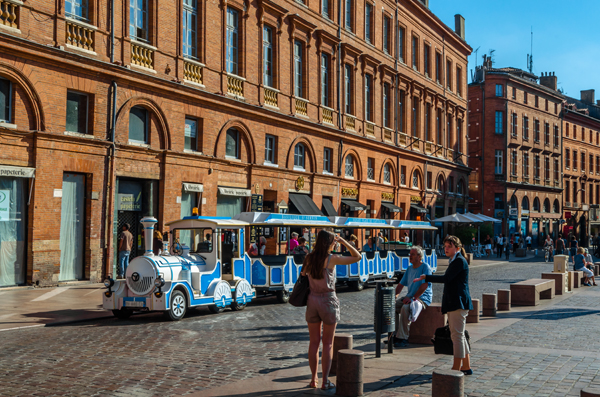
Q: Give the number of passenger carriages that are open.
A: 3